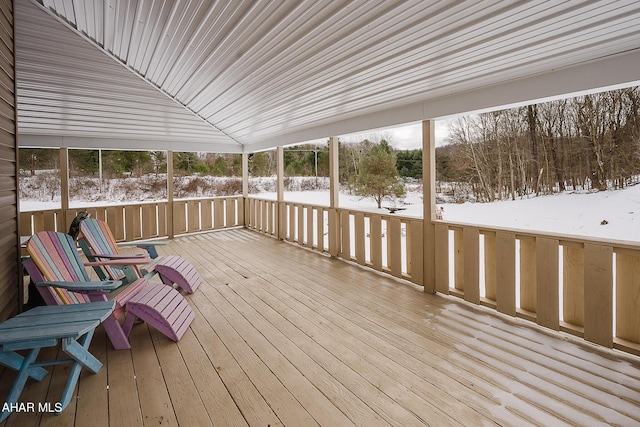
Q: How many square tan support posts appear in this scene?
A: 6